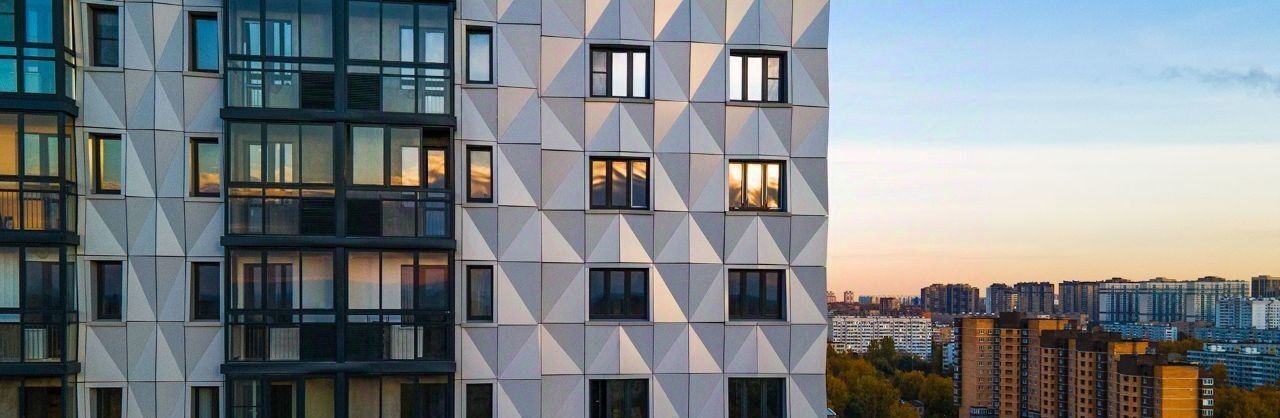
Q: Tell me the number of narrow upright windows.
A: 12